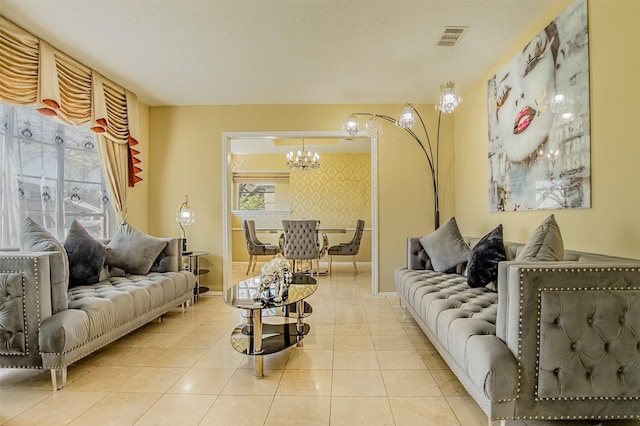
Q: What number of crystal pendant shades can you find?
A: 5